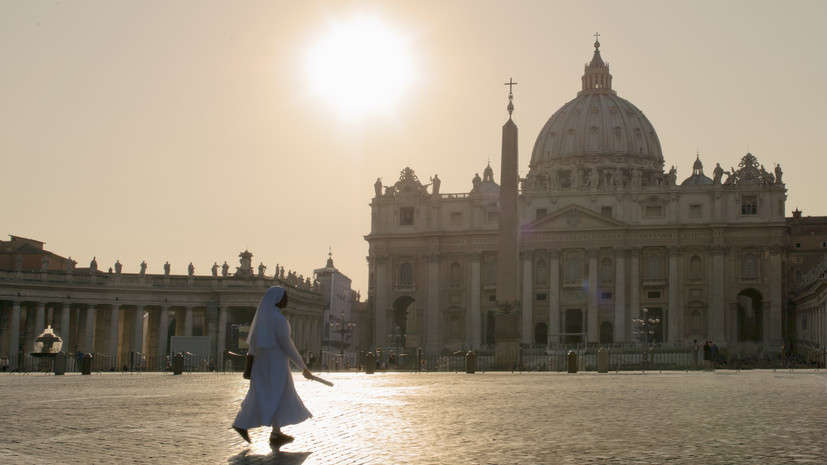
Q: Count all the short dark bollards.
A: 7